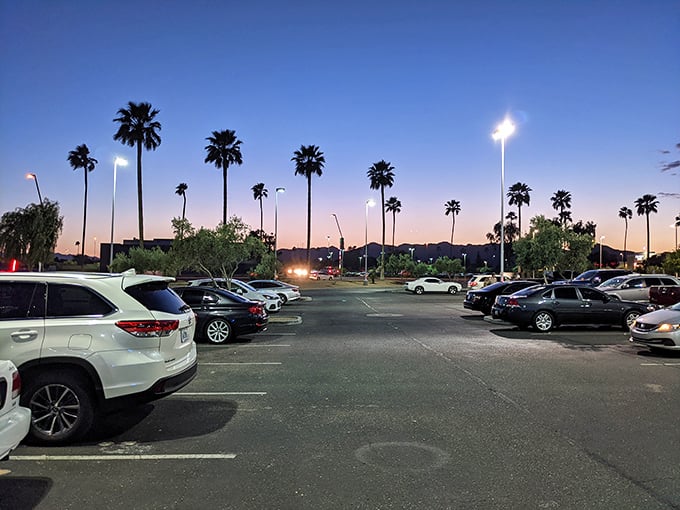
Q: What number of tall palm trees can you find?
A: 13